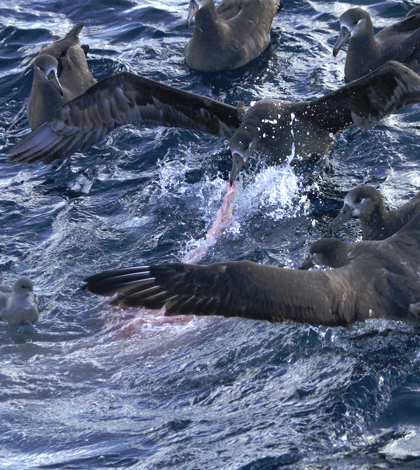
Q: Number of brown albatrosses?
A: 6